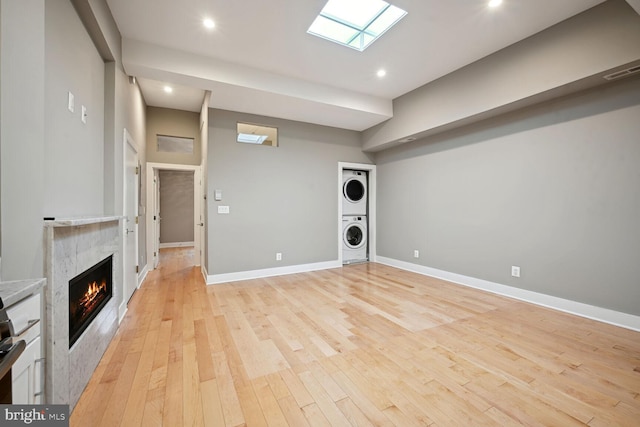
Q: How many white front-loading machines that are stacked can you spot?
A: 2